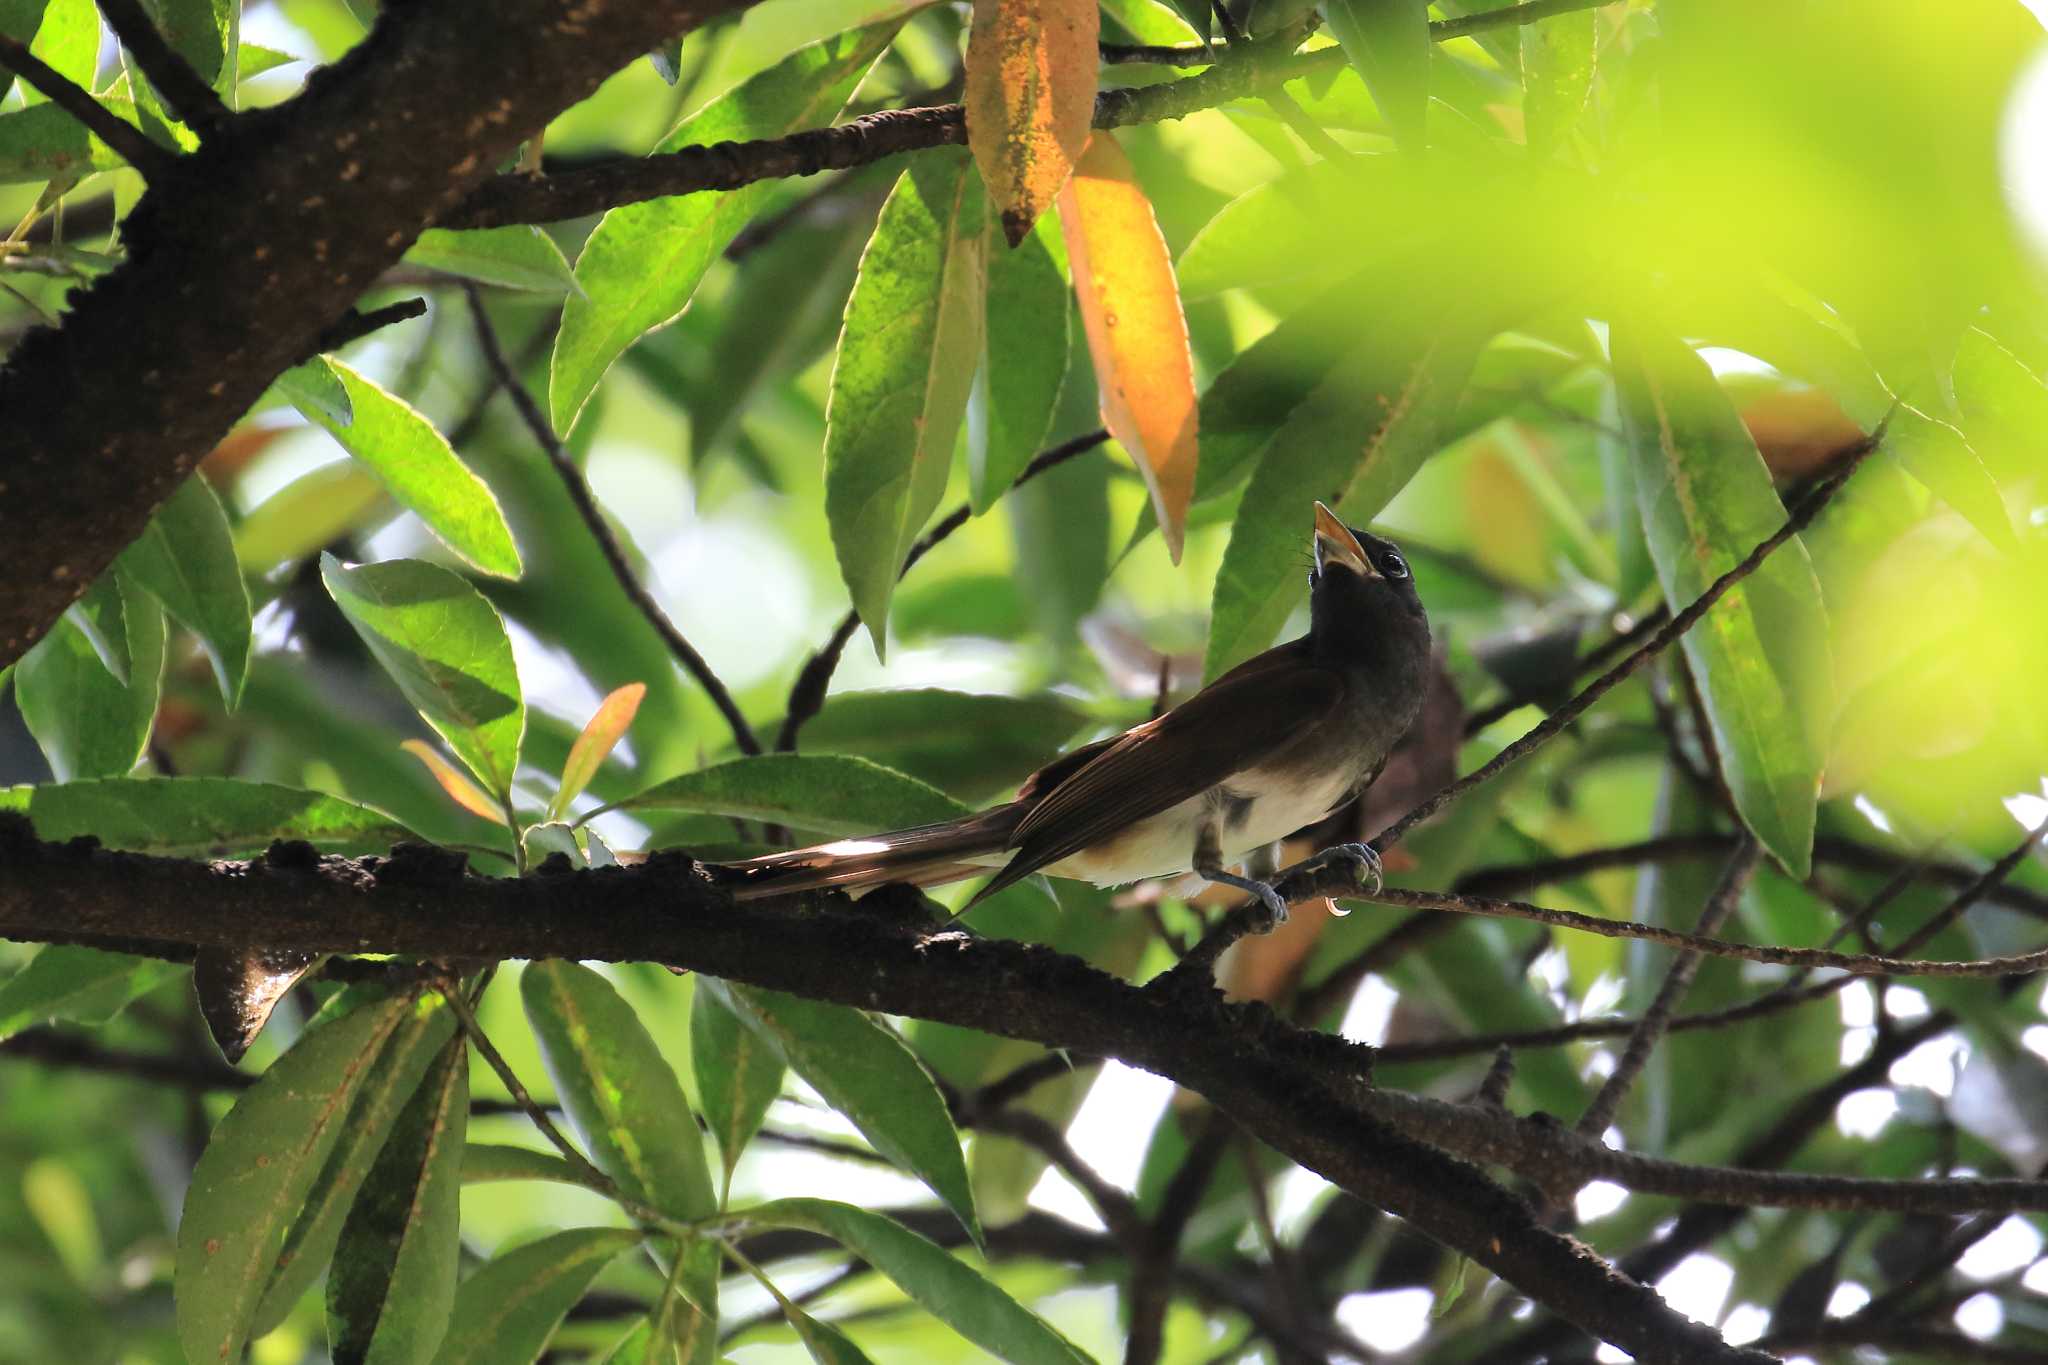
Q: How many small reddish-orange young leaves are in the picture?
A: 2